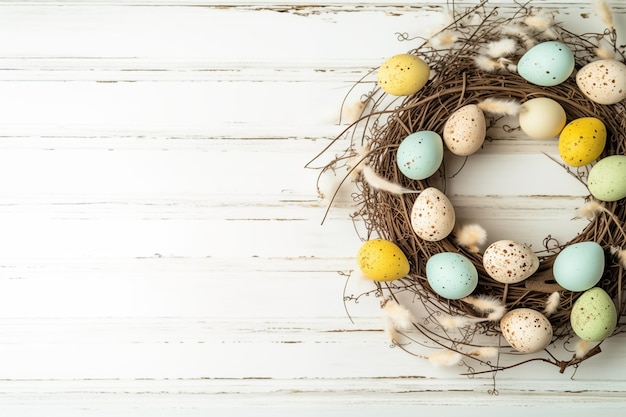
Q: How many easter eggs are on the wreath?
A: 15